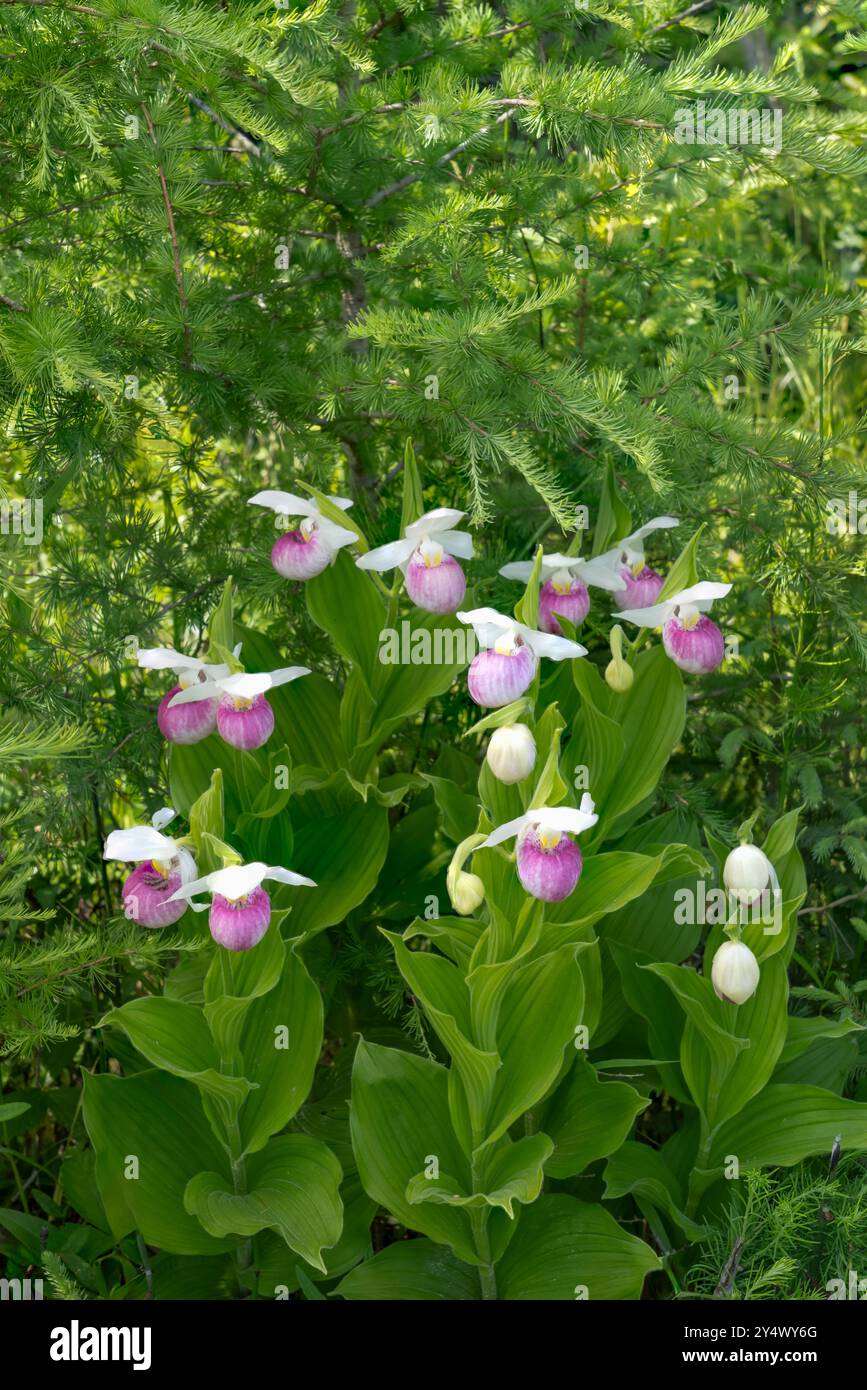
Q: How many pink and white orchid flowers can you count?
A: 11